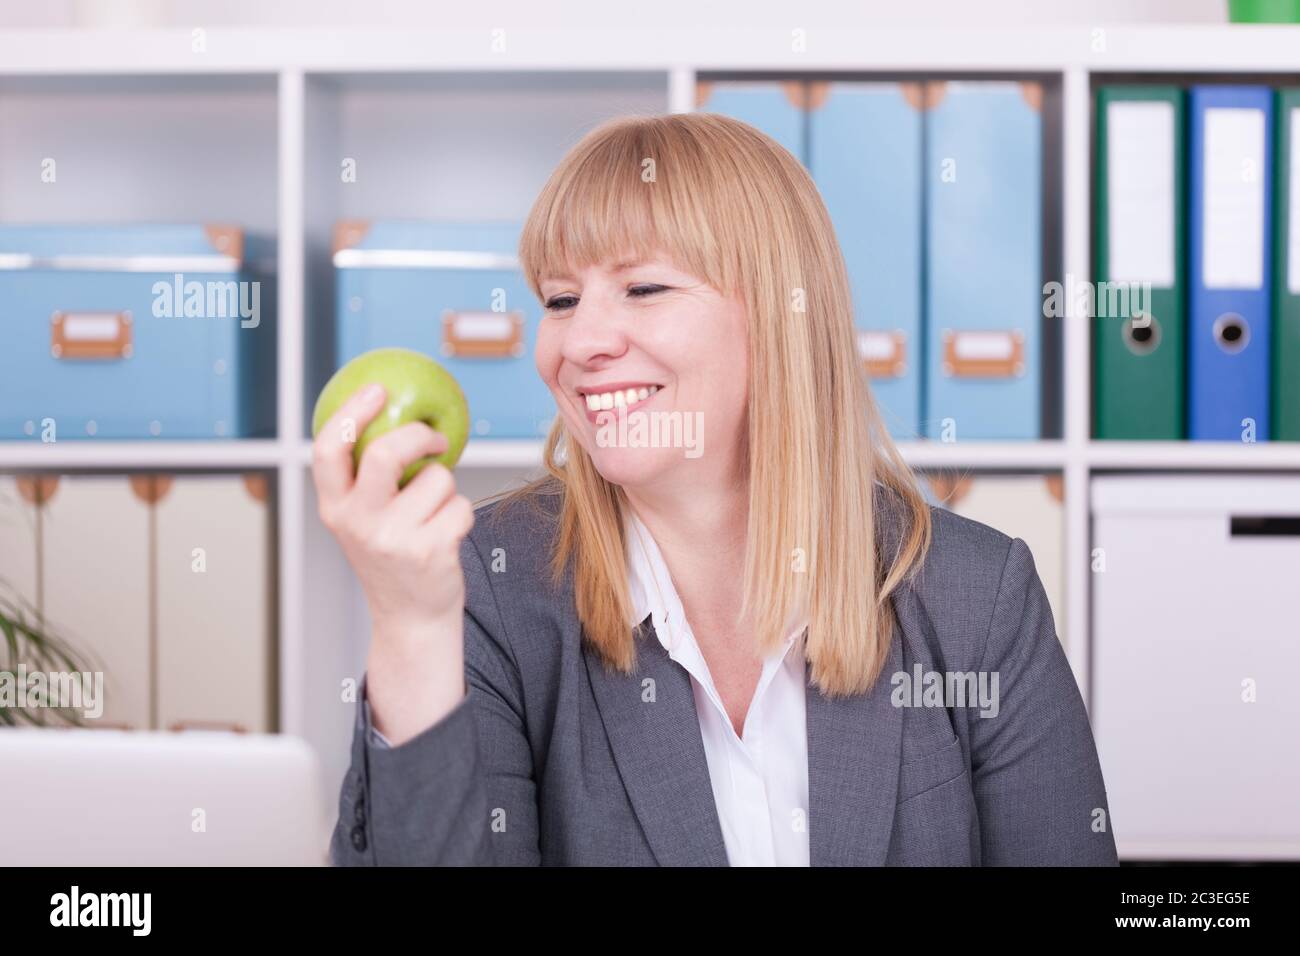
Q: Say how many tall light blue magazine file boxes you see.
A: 3